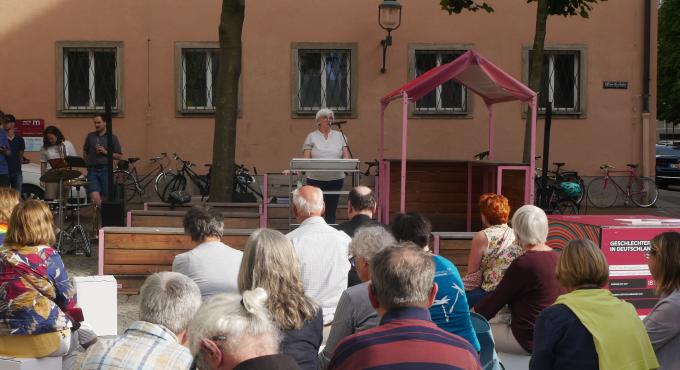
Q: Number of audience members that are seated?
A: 15